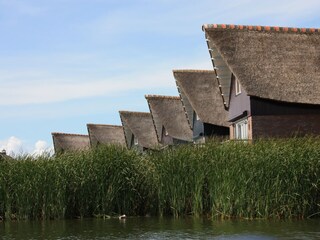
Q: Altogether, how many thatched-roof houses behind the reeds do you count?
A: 6